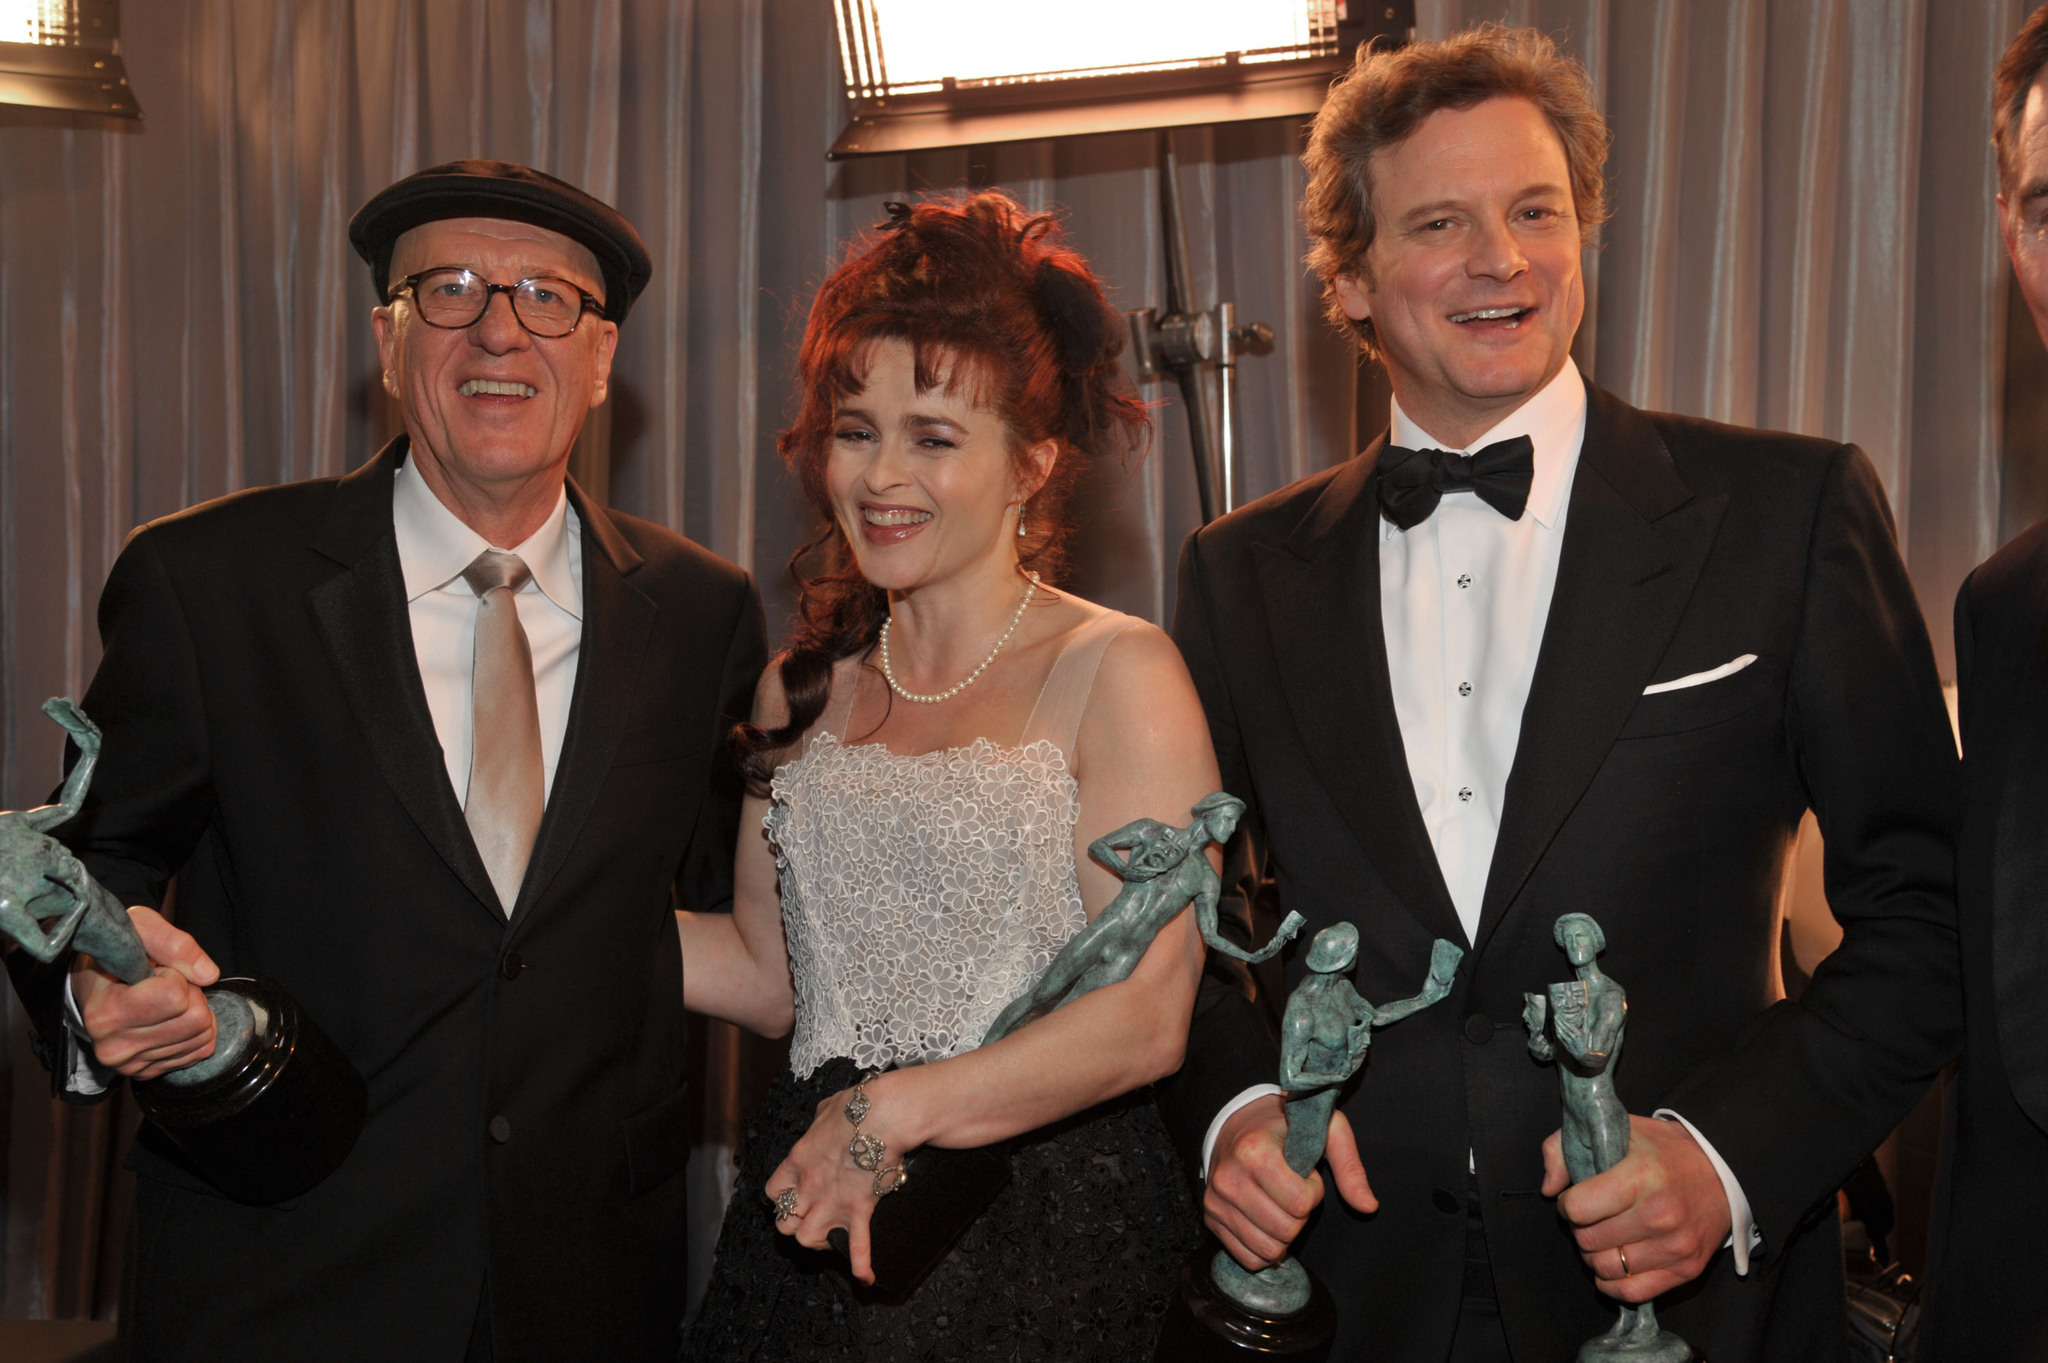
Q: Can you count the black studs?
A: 3